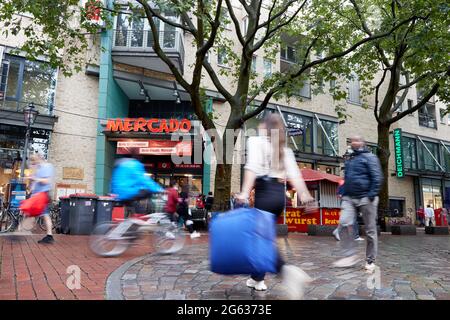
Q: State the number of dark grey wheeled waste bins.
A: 3